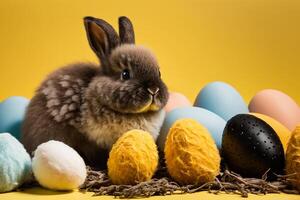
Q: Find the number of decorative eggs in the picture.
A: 12